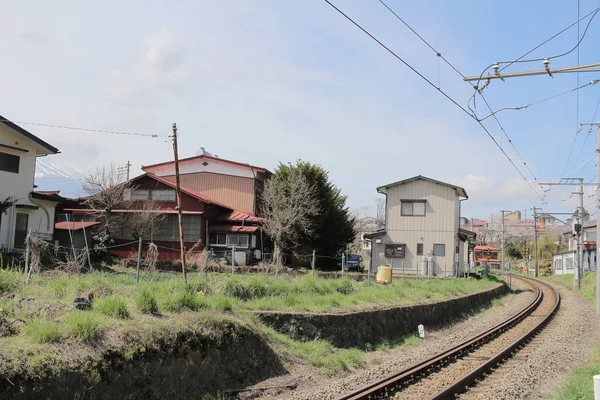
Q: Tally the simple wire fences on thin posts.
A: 1